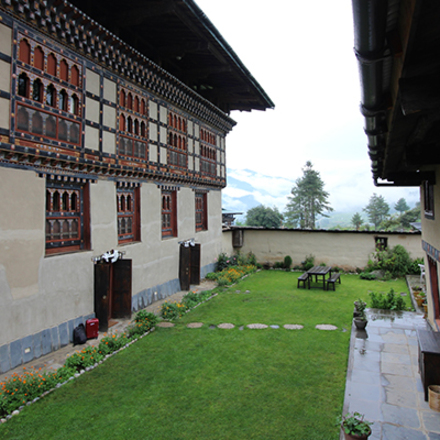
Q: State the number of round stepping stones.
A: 6